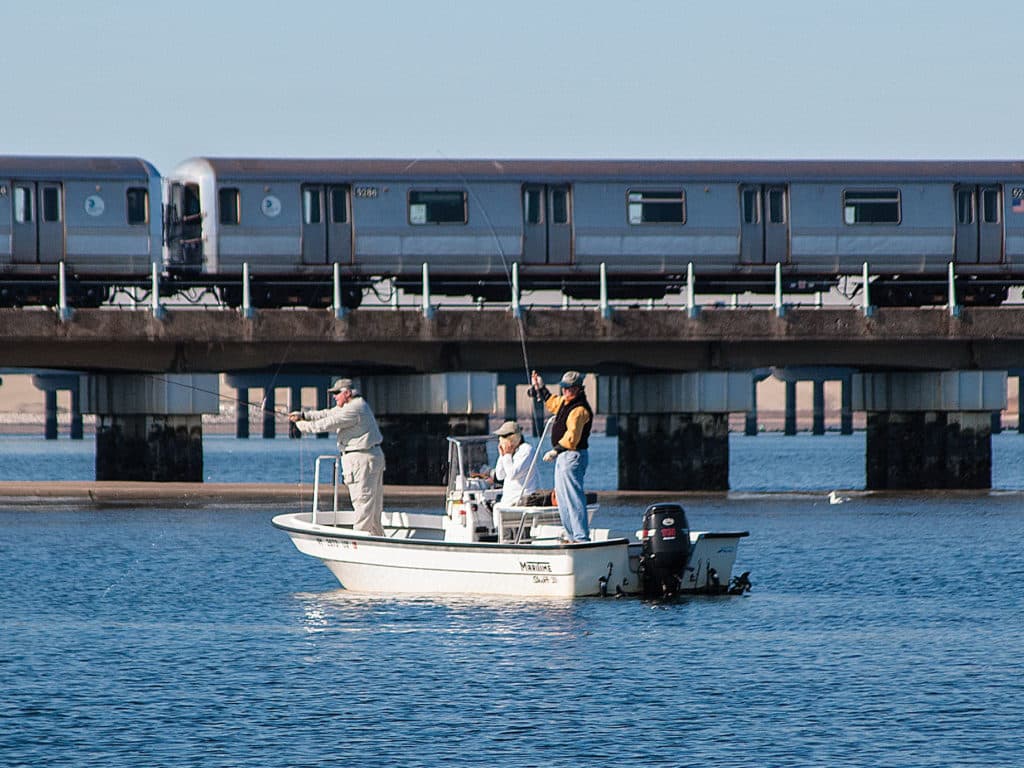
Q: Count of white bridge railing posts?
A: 11